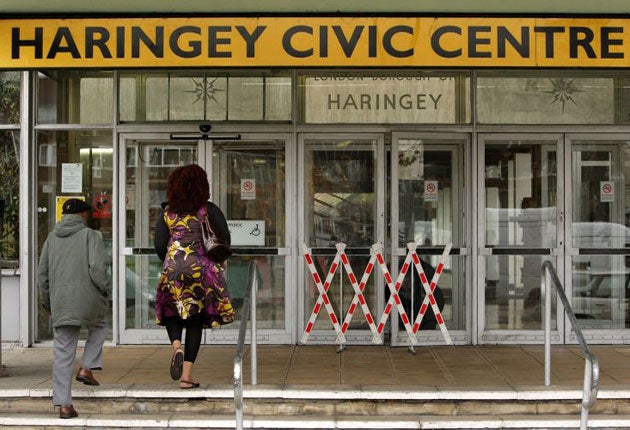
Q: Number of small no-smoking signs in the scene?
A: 3